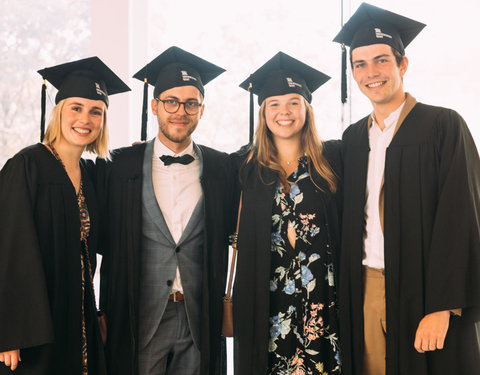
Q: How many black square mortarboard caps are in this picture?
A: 4